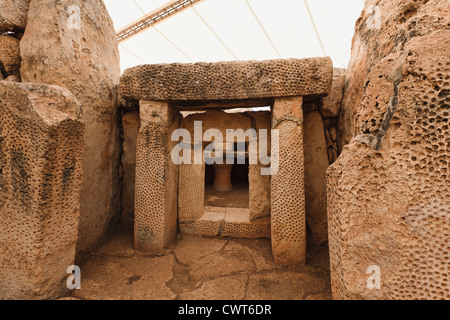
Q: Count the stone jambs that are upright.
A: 2